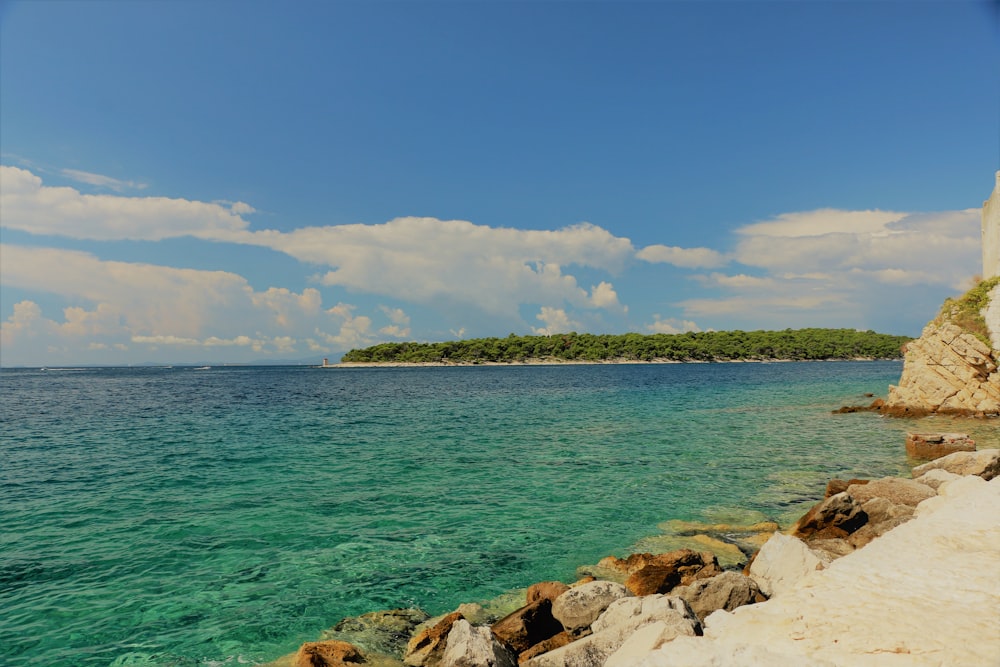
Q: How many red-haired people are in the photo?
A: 0